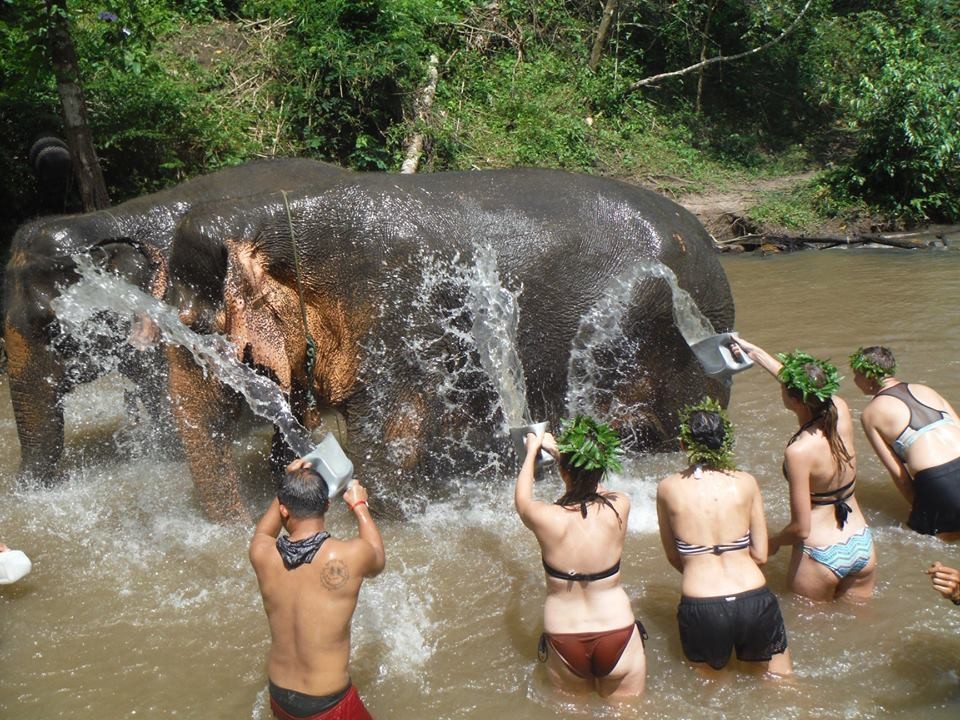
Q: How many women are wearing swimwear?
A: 4